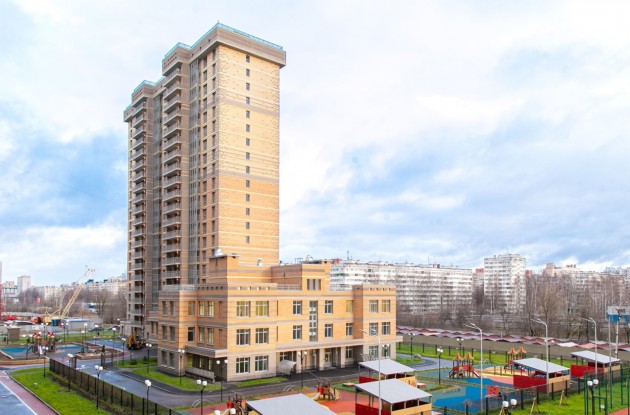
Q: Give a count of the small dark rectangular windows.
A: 14